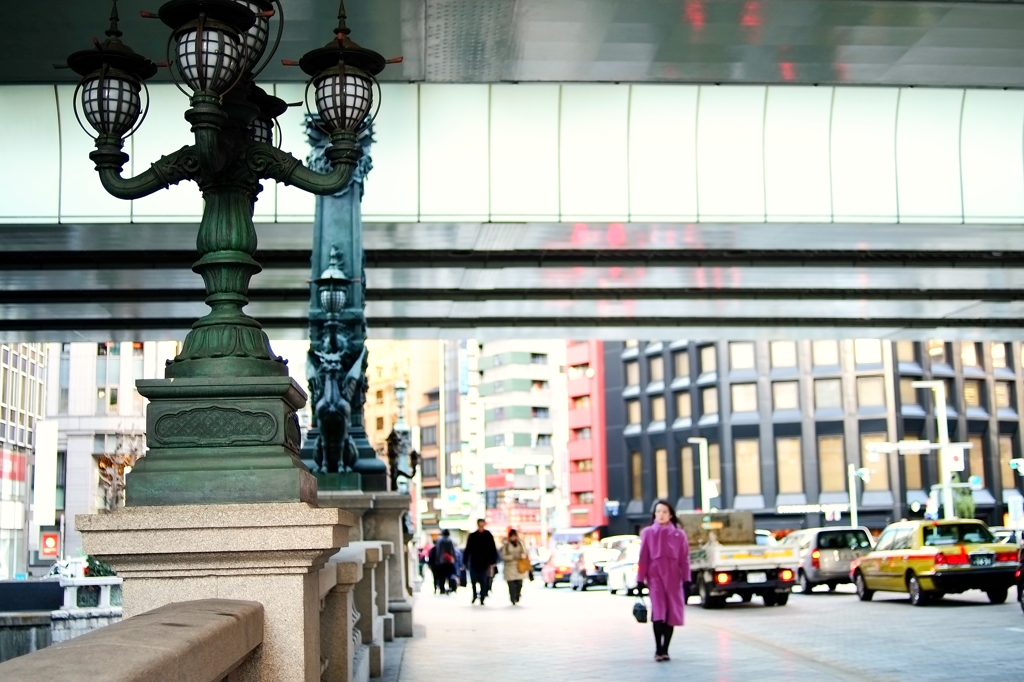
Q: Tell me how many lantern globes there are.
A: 6